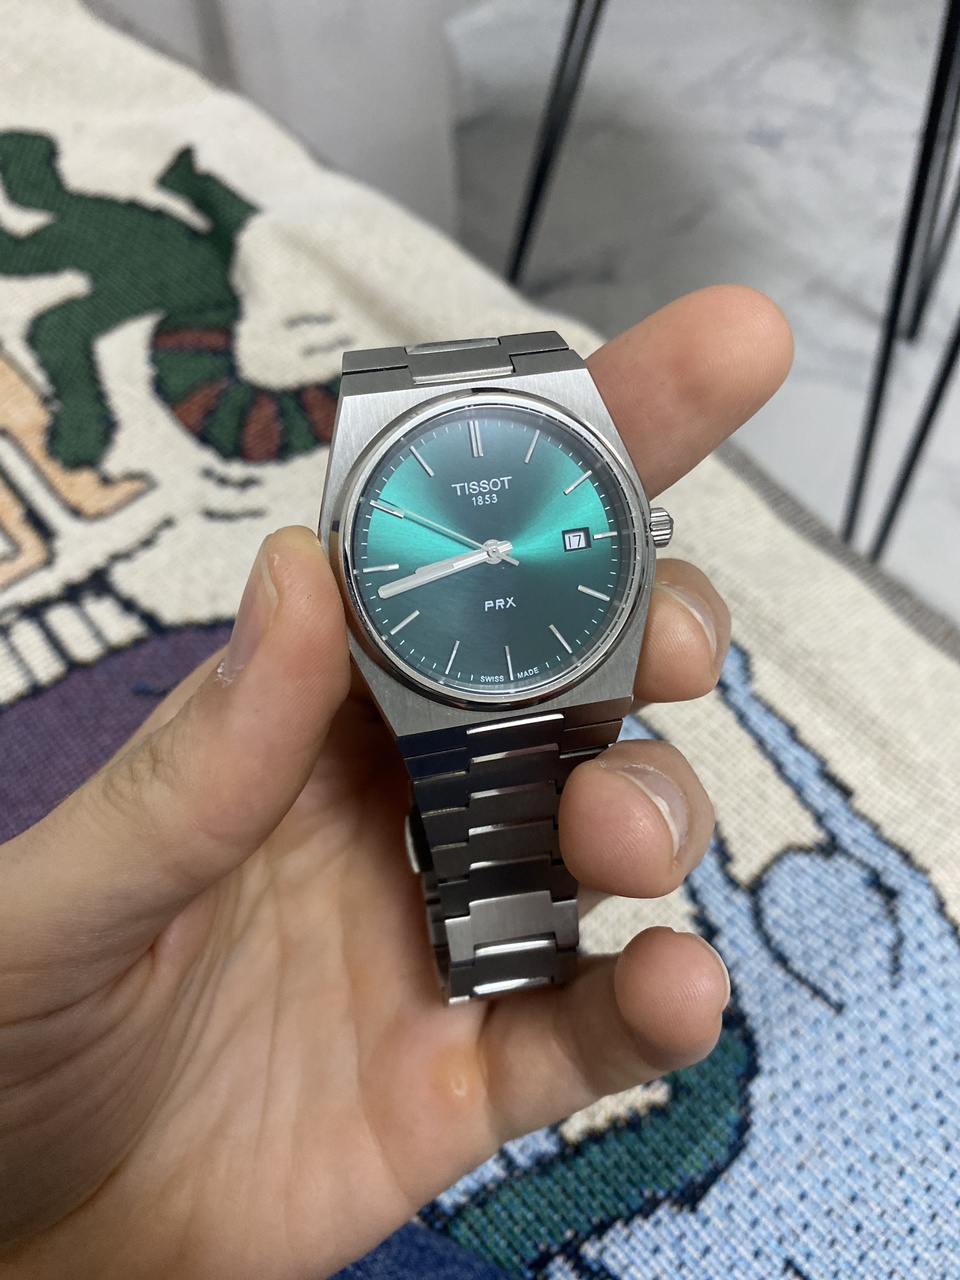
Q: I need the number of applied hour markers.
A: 12